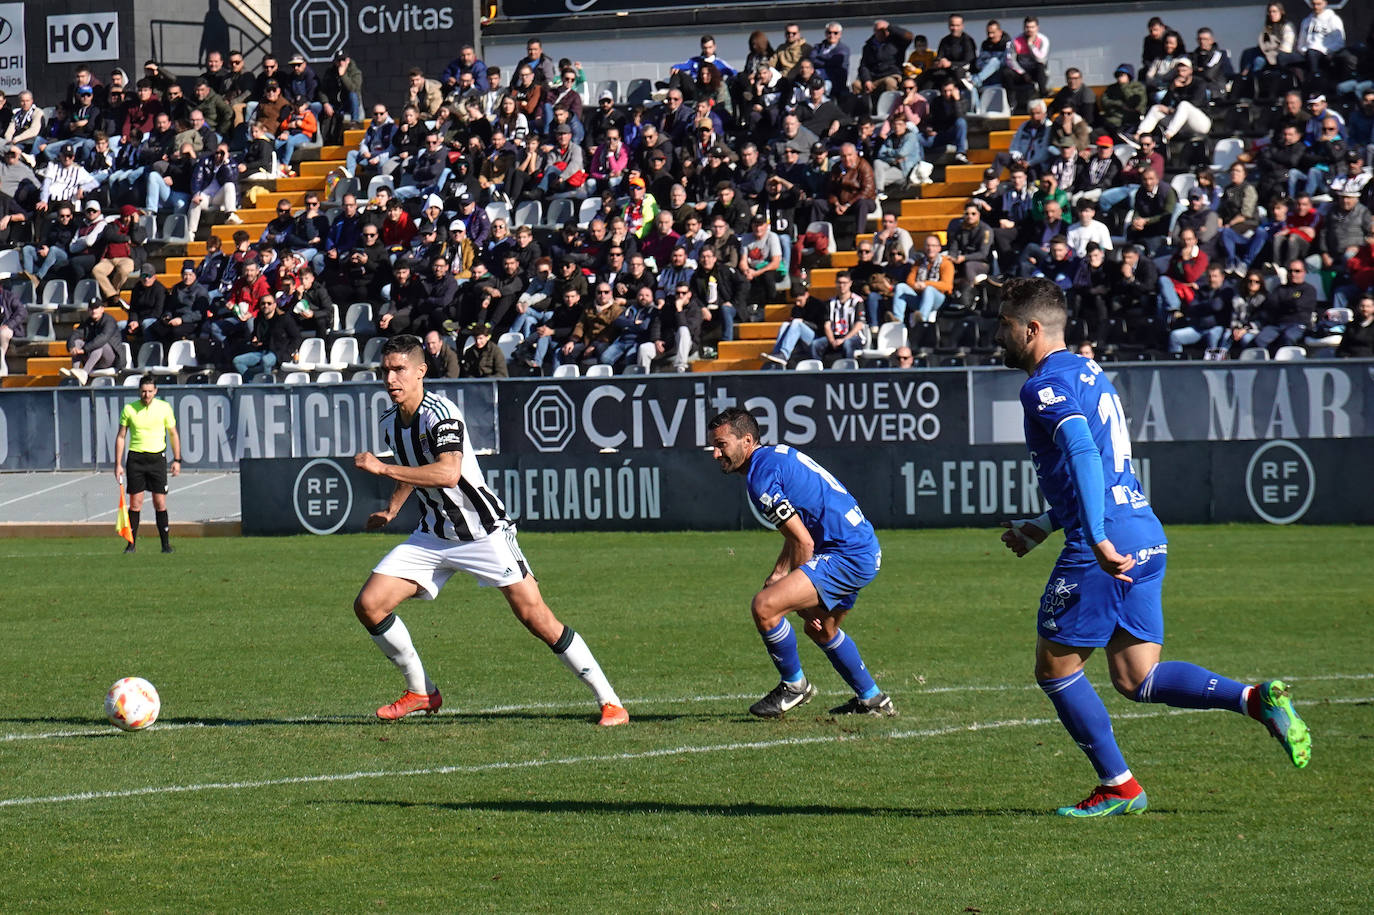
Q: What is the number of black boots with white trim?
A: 2